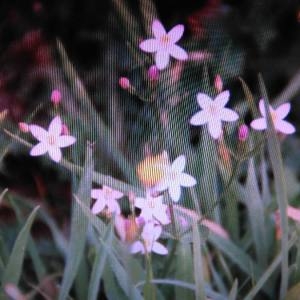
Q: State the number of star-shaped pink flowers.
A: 8